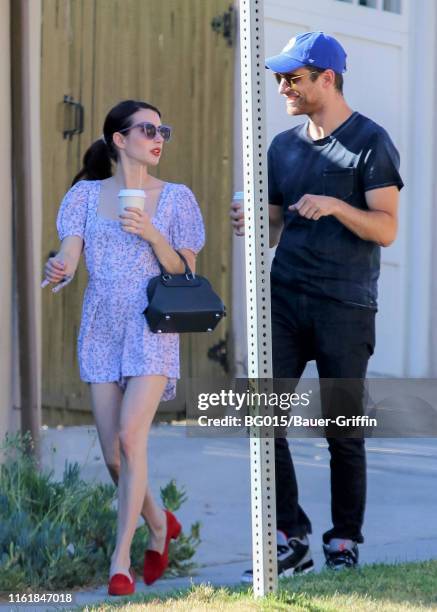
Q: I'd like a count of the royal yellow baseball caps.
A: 0